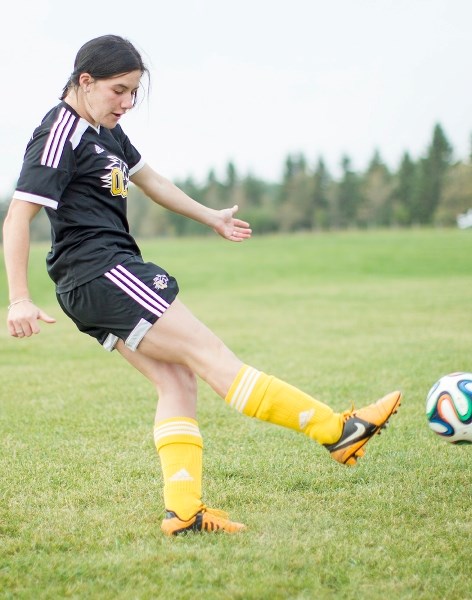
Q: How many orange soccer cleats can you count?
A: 2